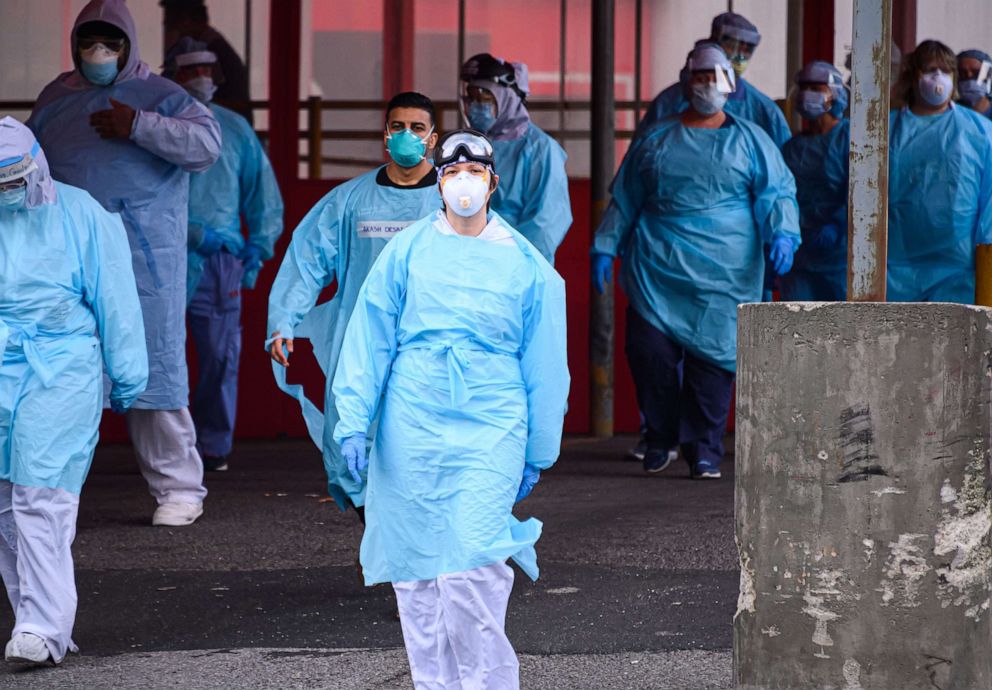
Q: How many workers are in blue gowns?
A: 11